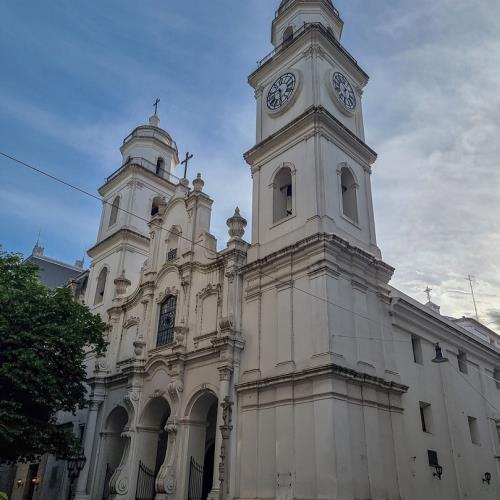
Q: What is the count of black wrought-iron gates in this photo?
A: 3